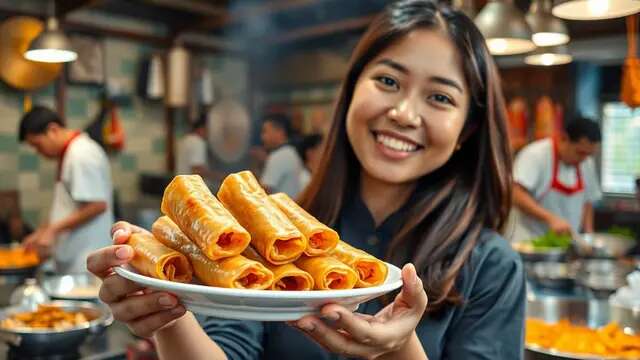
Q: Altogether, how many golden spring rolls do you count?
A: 8